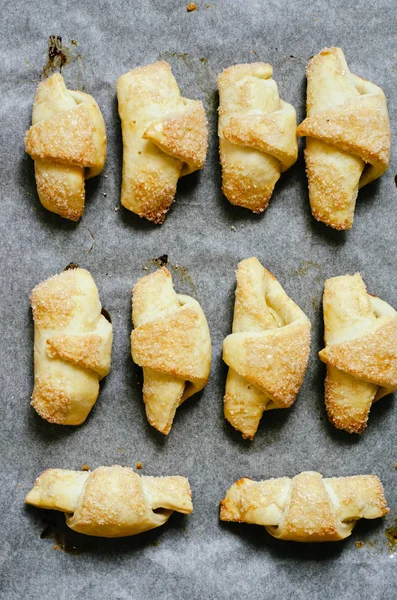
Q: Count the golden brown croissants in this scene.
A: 10